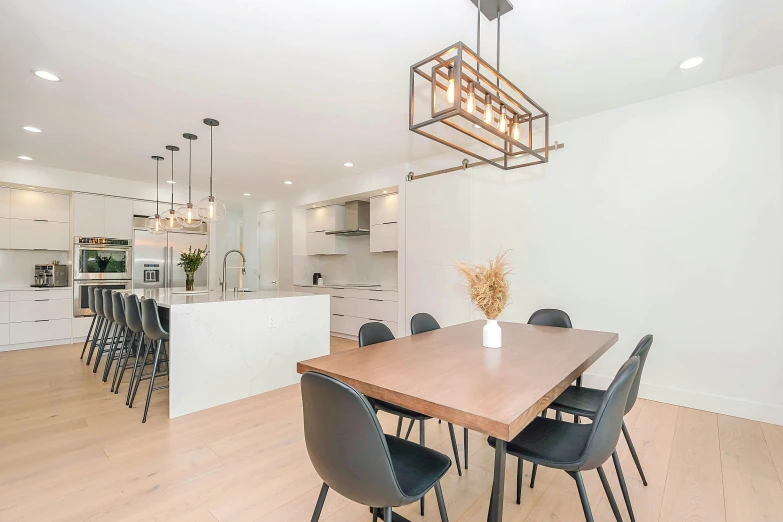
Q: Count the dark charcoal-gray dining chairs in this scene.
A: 6